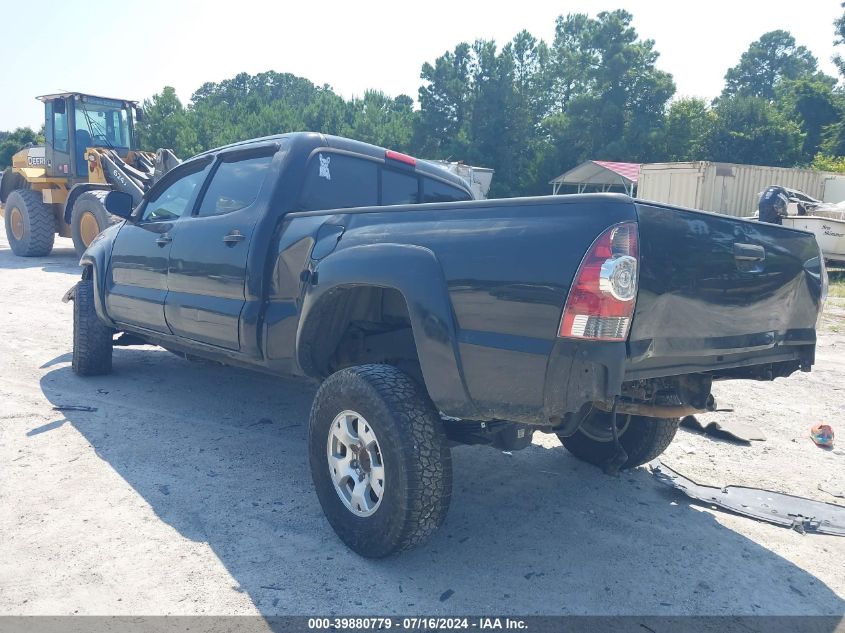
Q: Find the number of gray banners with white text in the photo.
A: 1